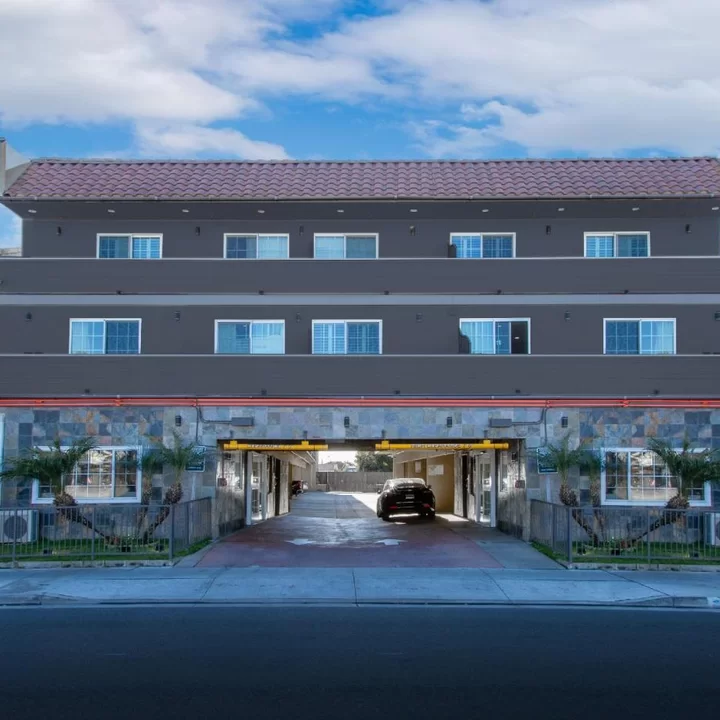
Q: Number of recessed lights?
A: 10